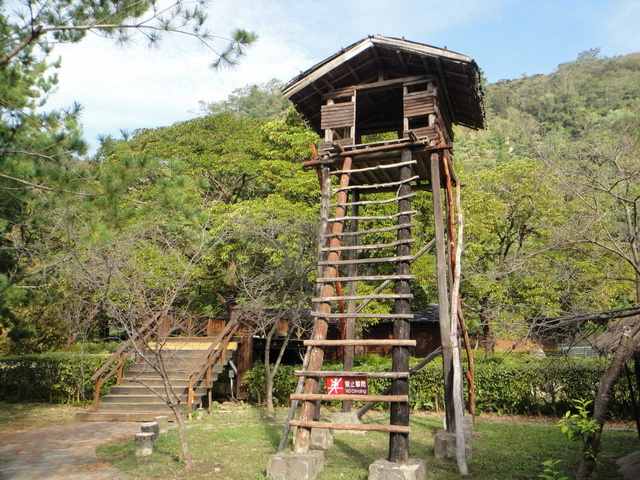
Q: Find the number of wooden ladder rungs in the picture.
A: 14